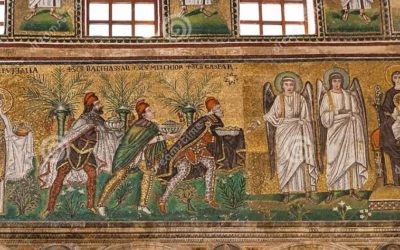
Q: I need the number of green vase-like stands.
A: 3